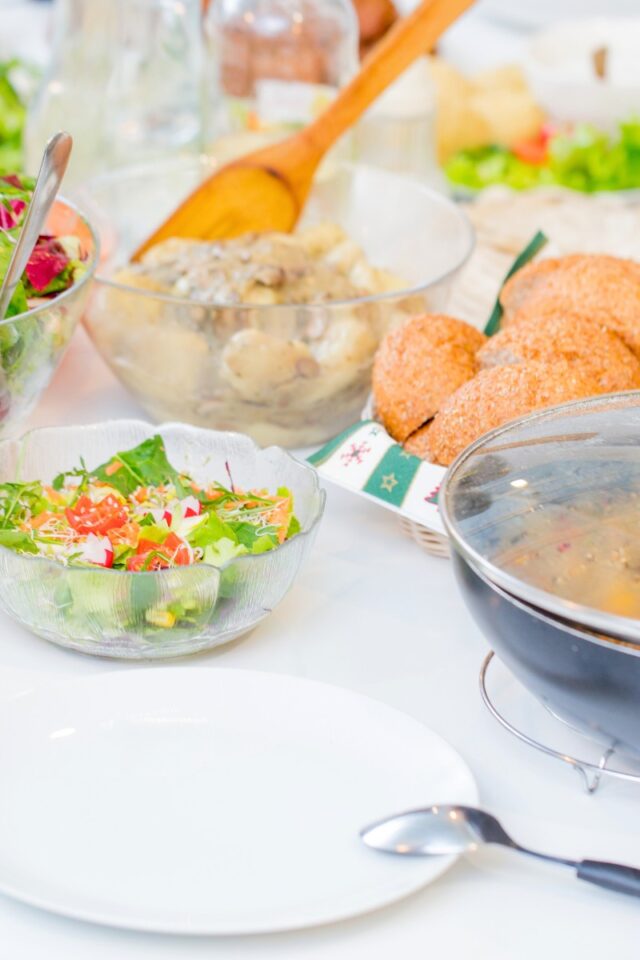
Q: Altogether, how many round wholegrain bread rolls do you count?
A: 4